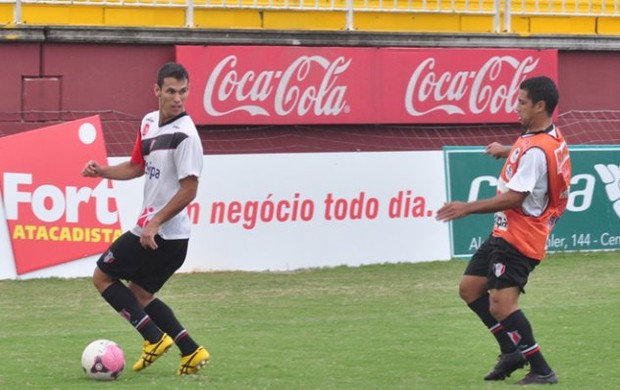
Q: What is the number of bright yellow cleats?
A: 2